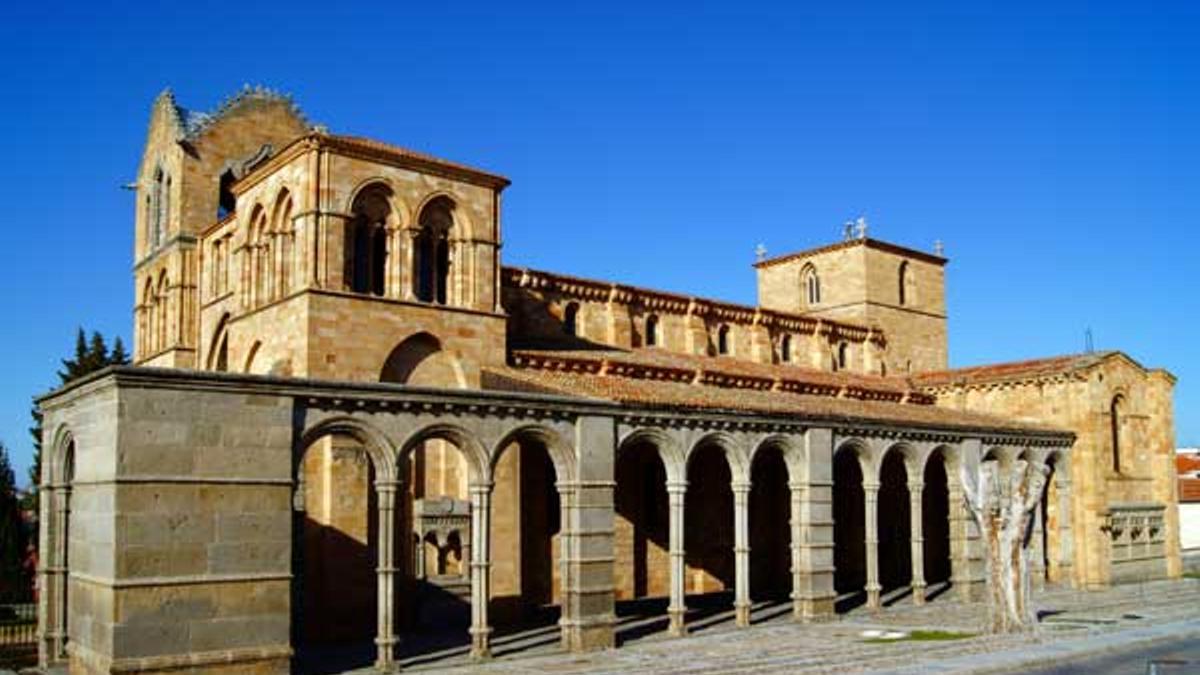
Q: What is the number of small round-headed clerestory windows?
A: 5